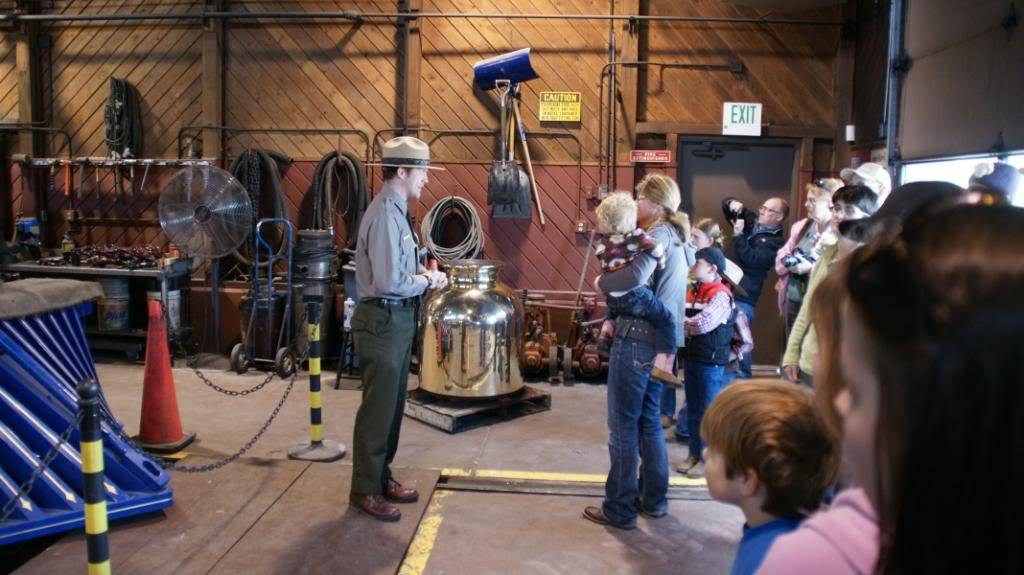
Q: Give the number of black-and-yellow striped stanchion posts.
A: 2